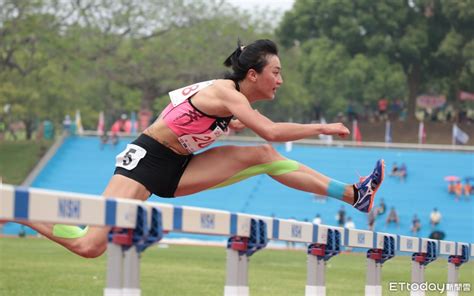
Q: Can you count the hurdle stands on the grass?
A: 6